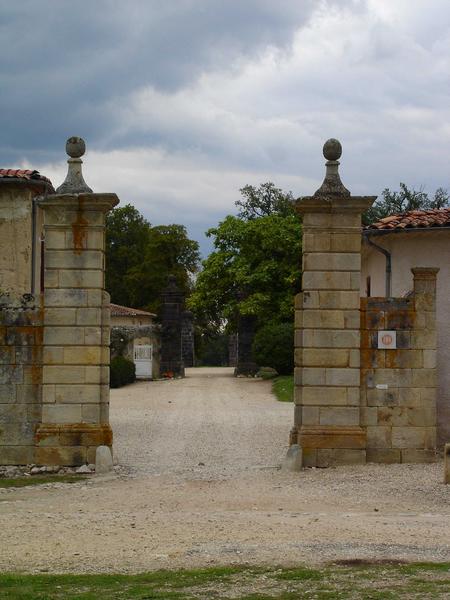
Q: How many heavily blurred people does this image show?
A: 0